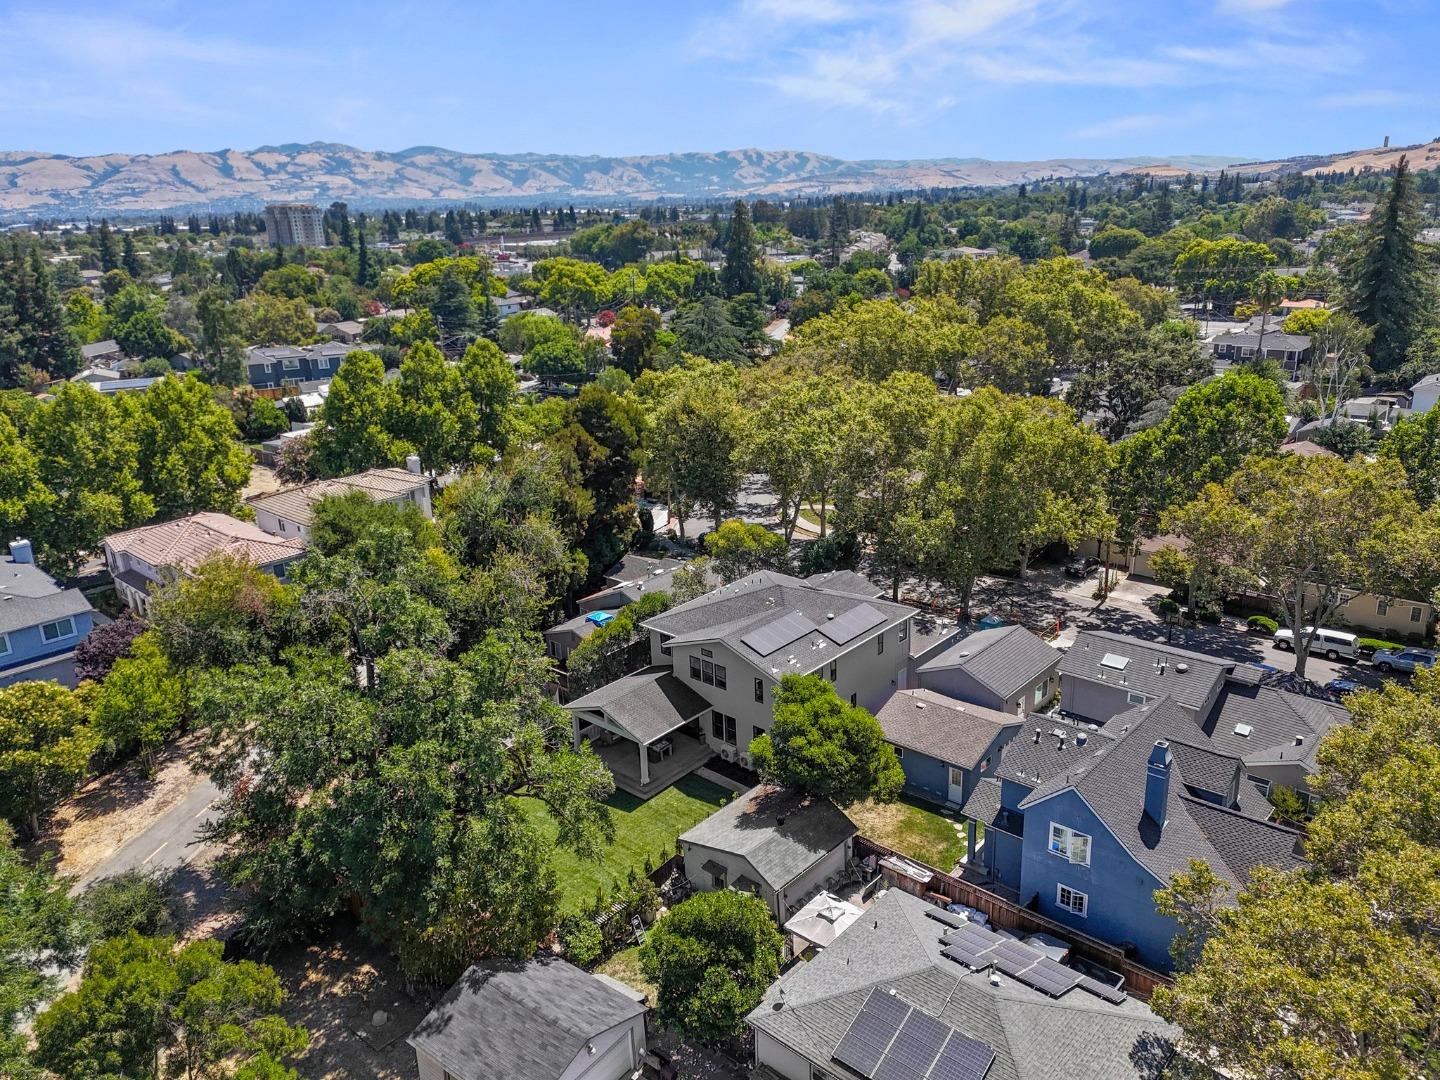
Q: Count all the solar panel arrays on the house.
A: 2